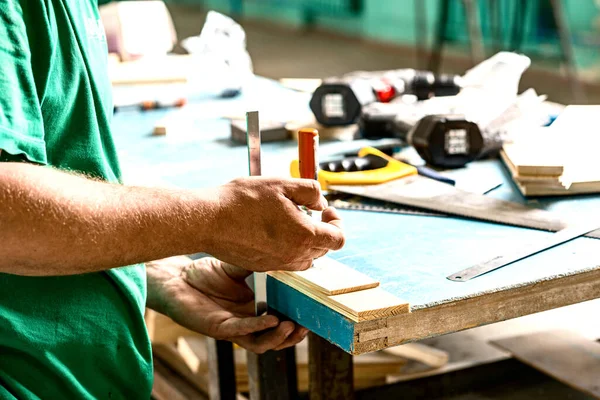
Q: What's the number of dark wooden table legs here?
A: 3